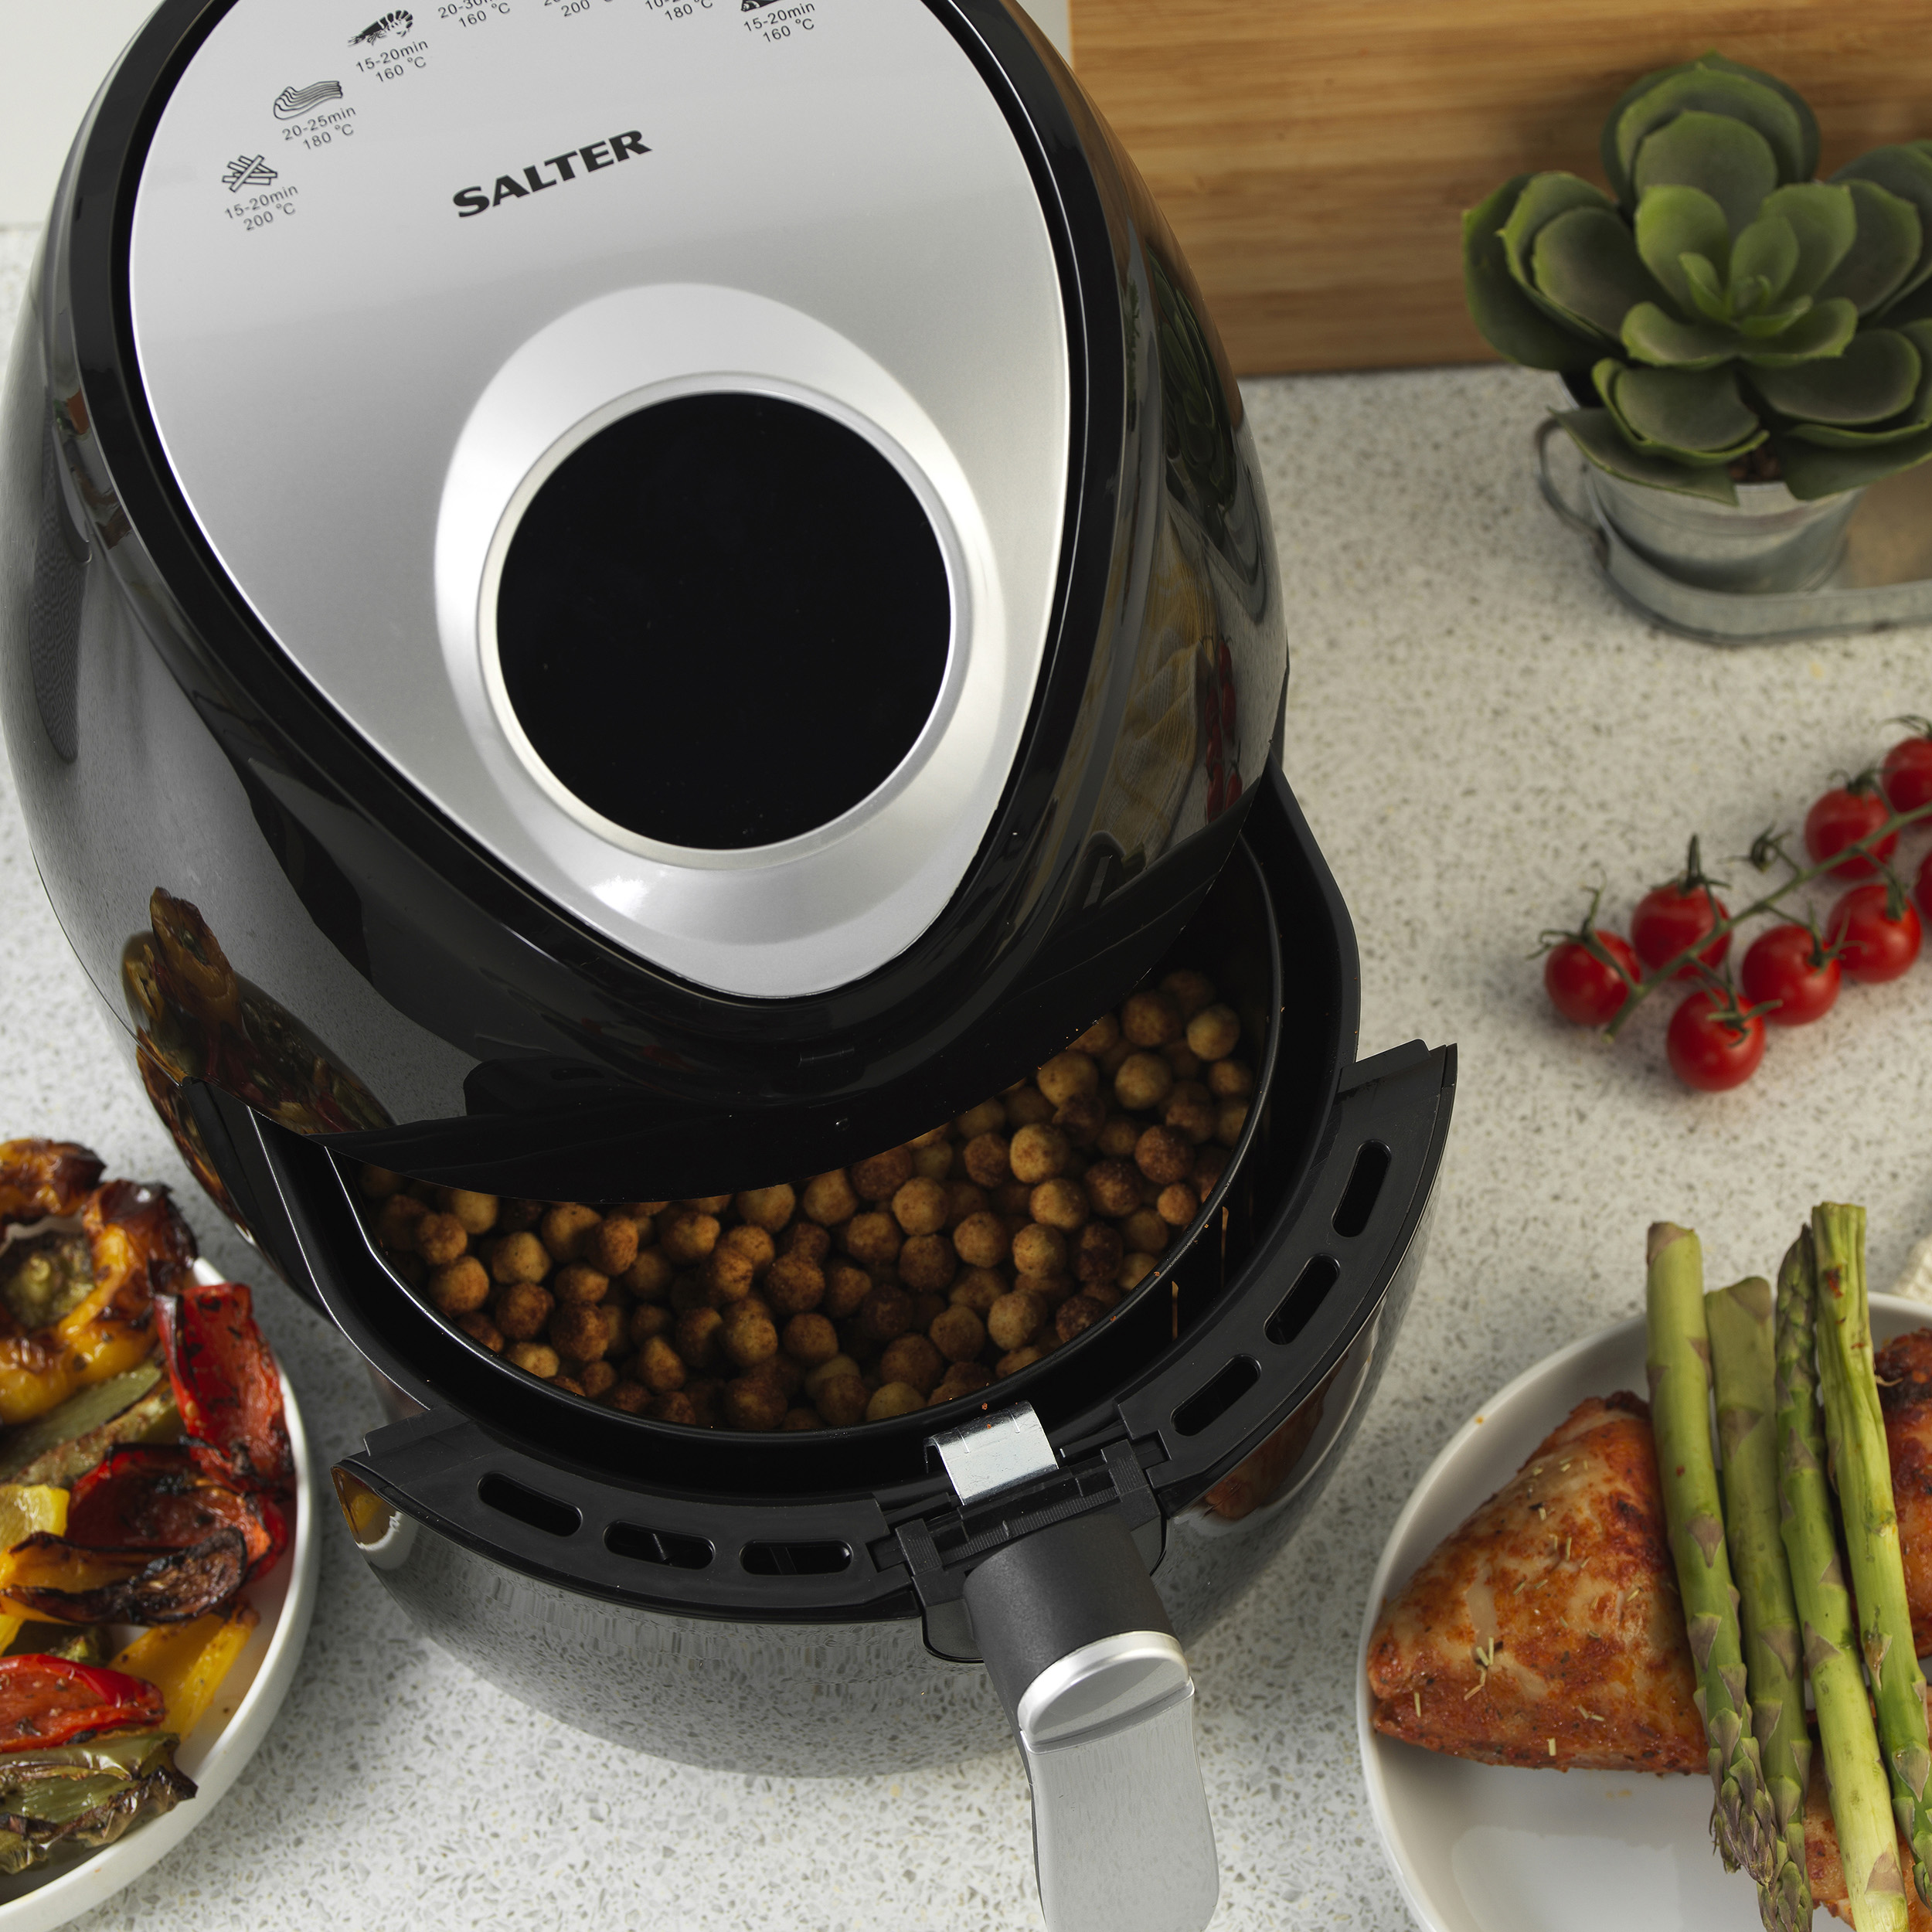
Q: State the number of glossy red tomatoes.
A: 8